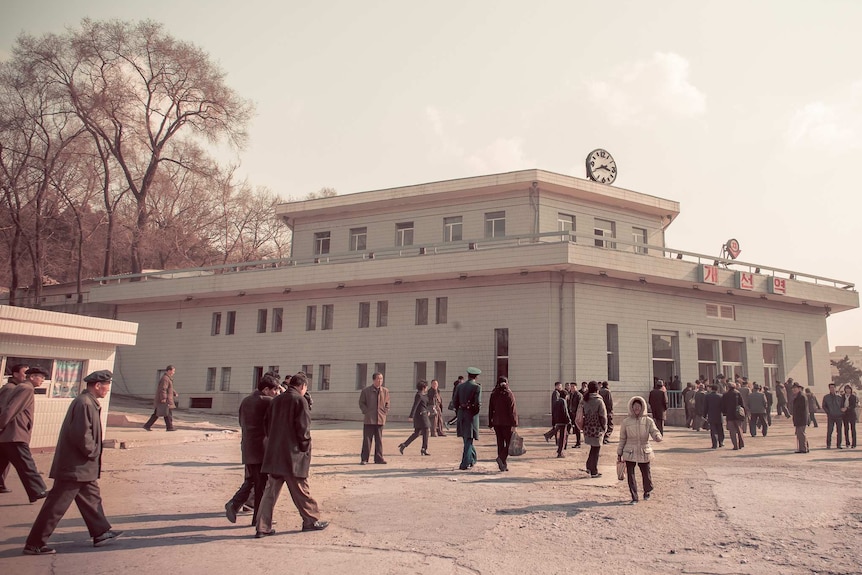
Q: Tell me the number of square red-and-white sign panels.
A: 3